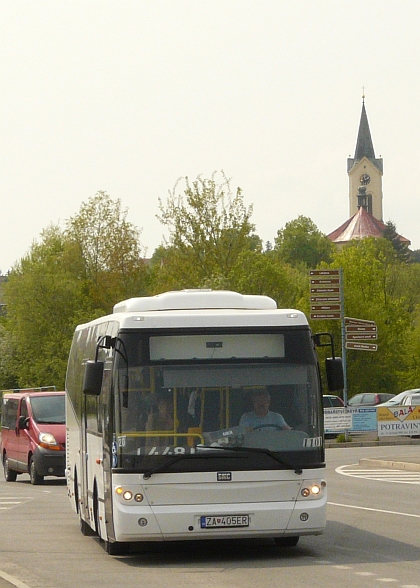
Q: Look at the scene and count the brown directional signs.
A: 10